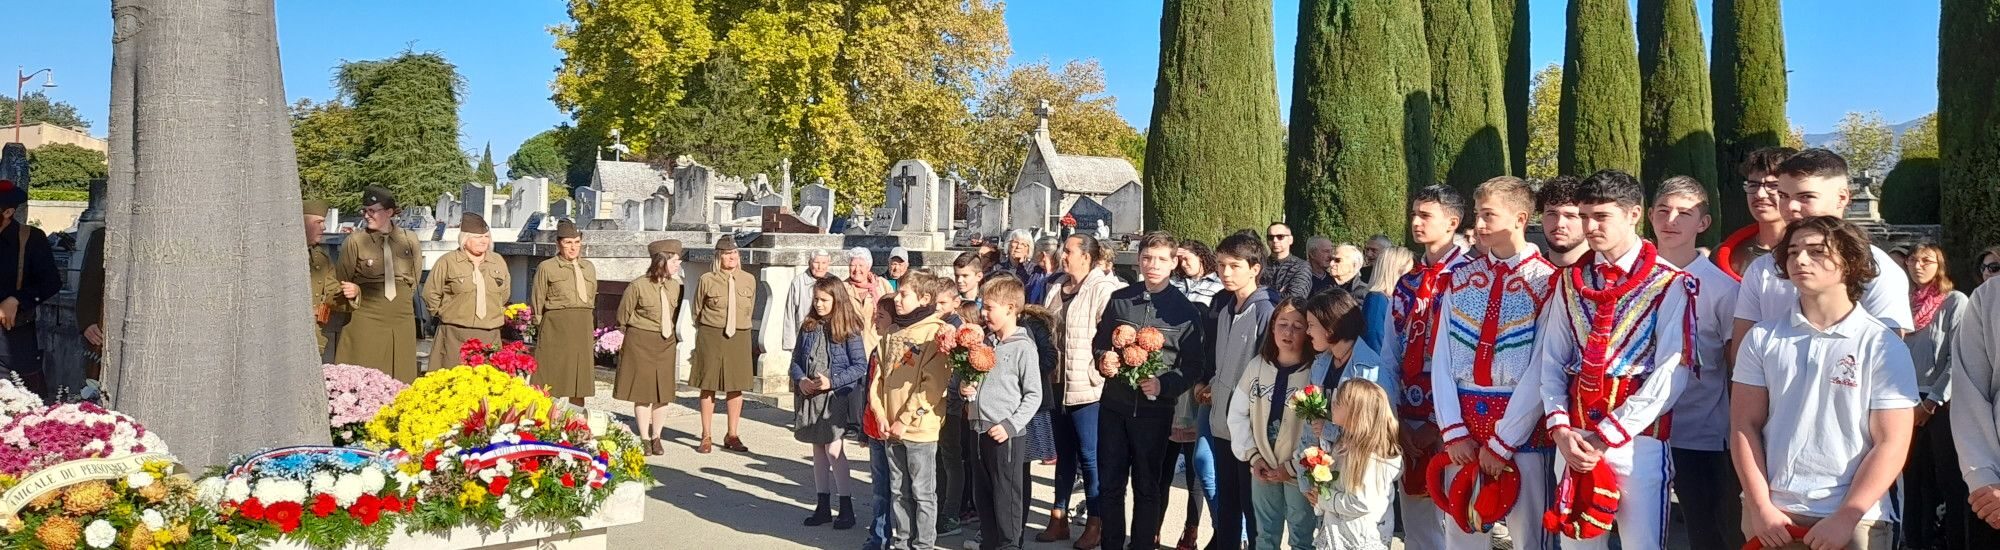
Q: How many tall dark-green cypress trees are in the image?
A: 8